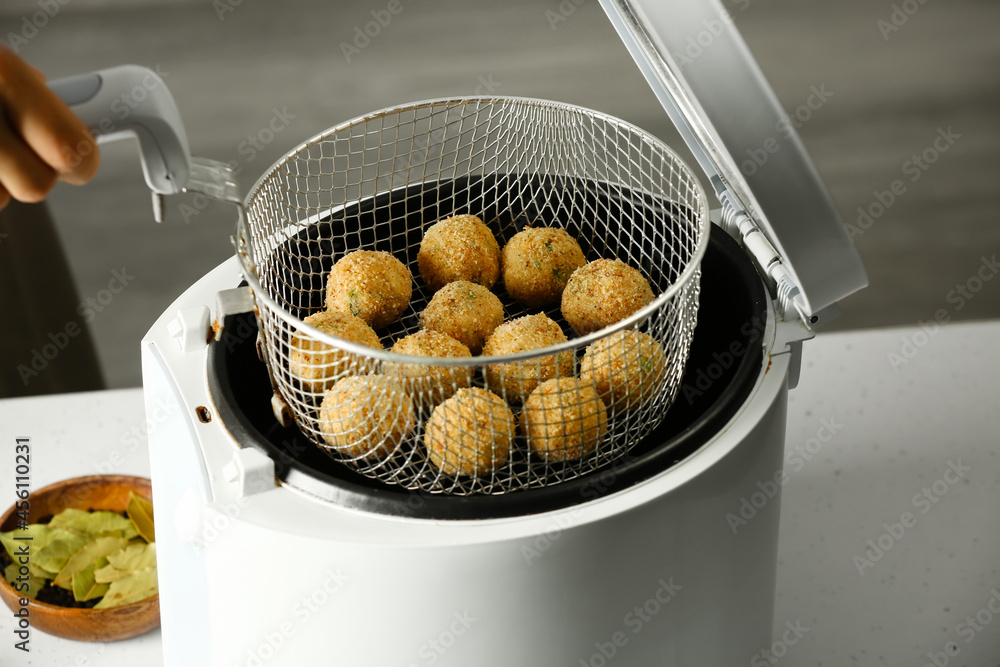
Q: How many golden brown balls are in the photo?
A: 12